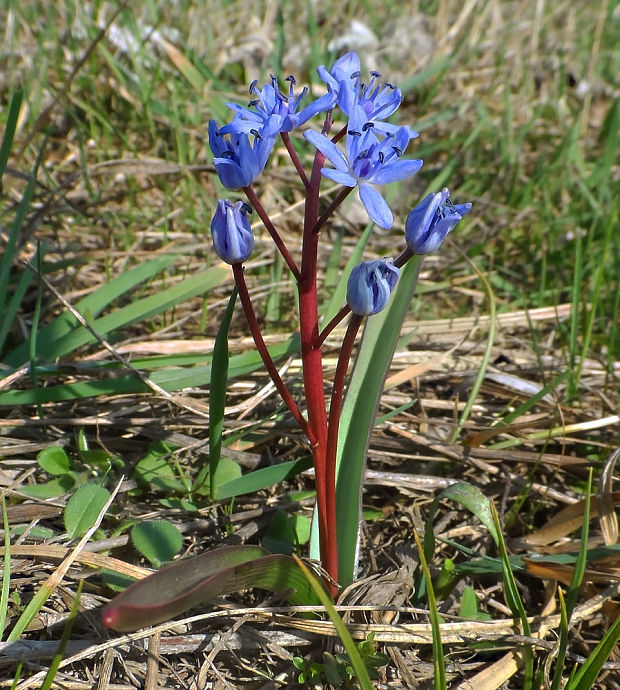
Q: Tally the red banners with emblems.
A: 0